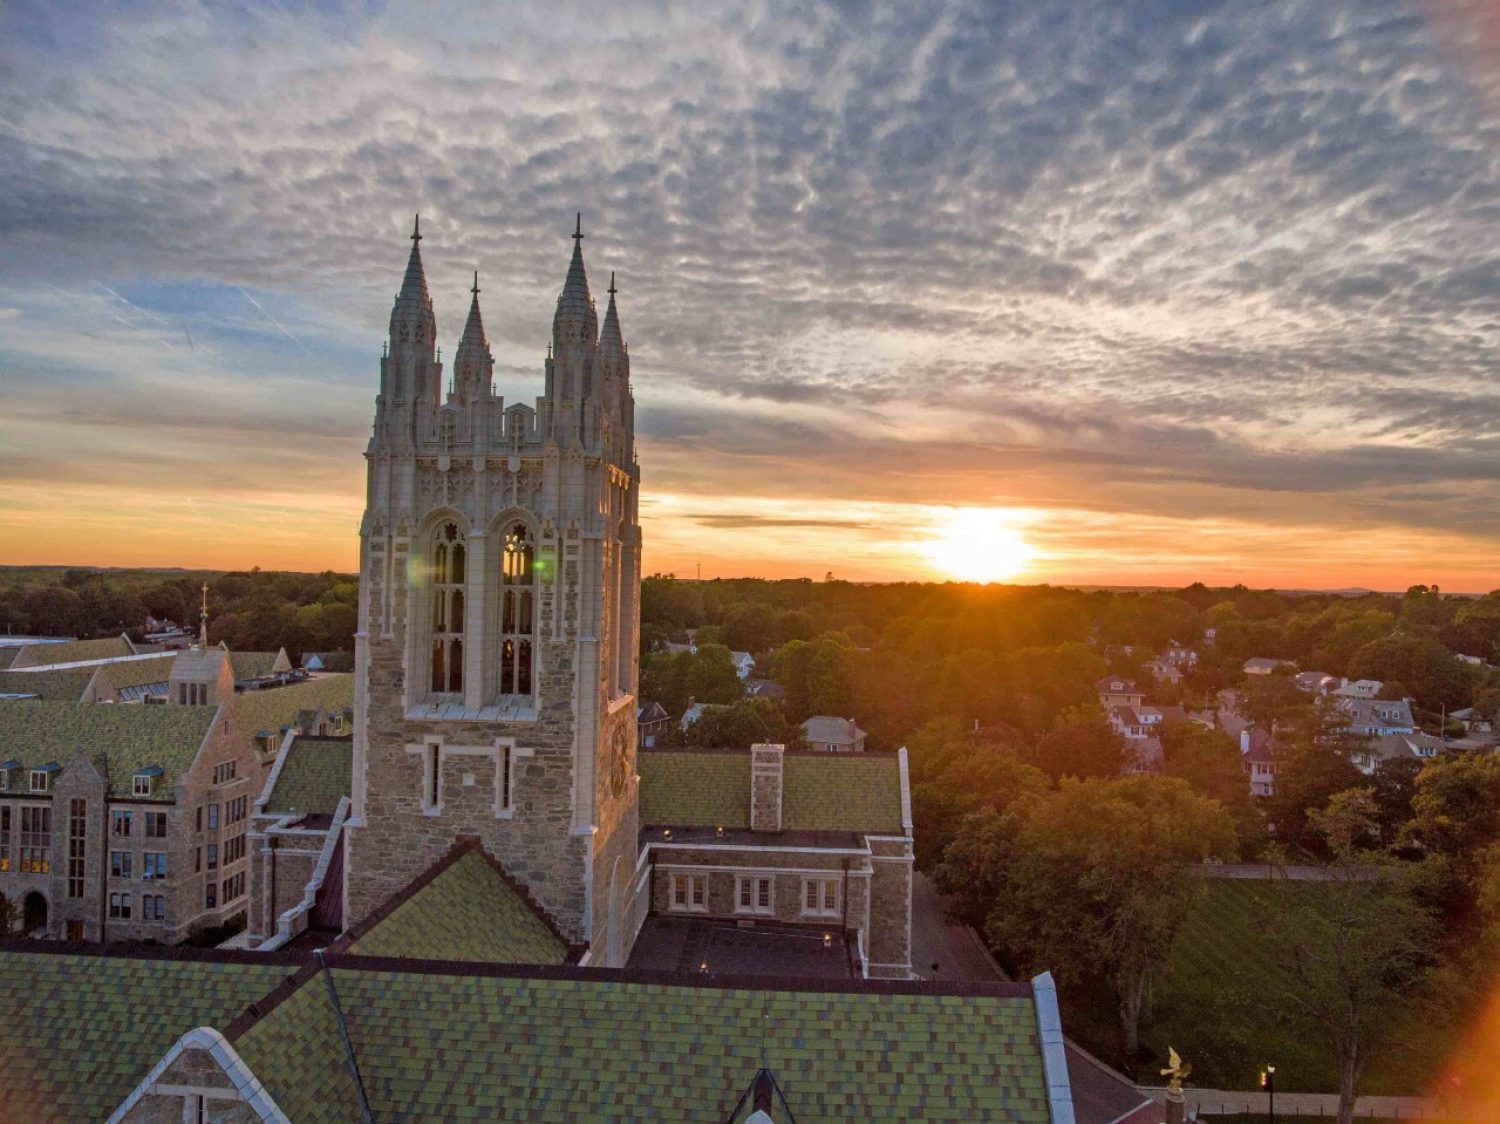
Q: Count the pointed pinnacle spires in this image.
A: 4